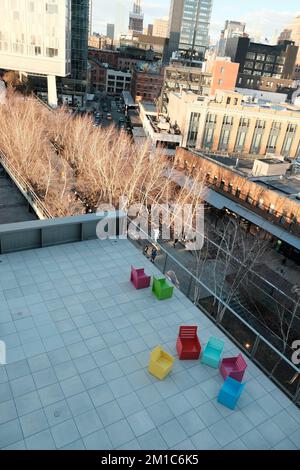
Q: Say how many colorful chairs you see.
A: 7